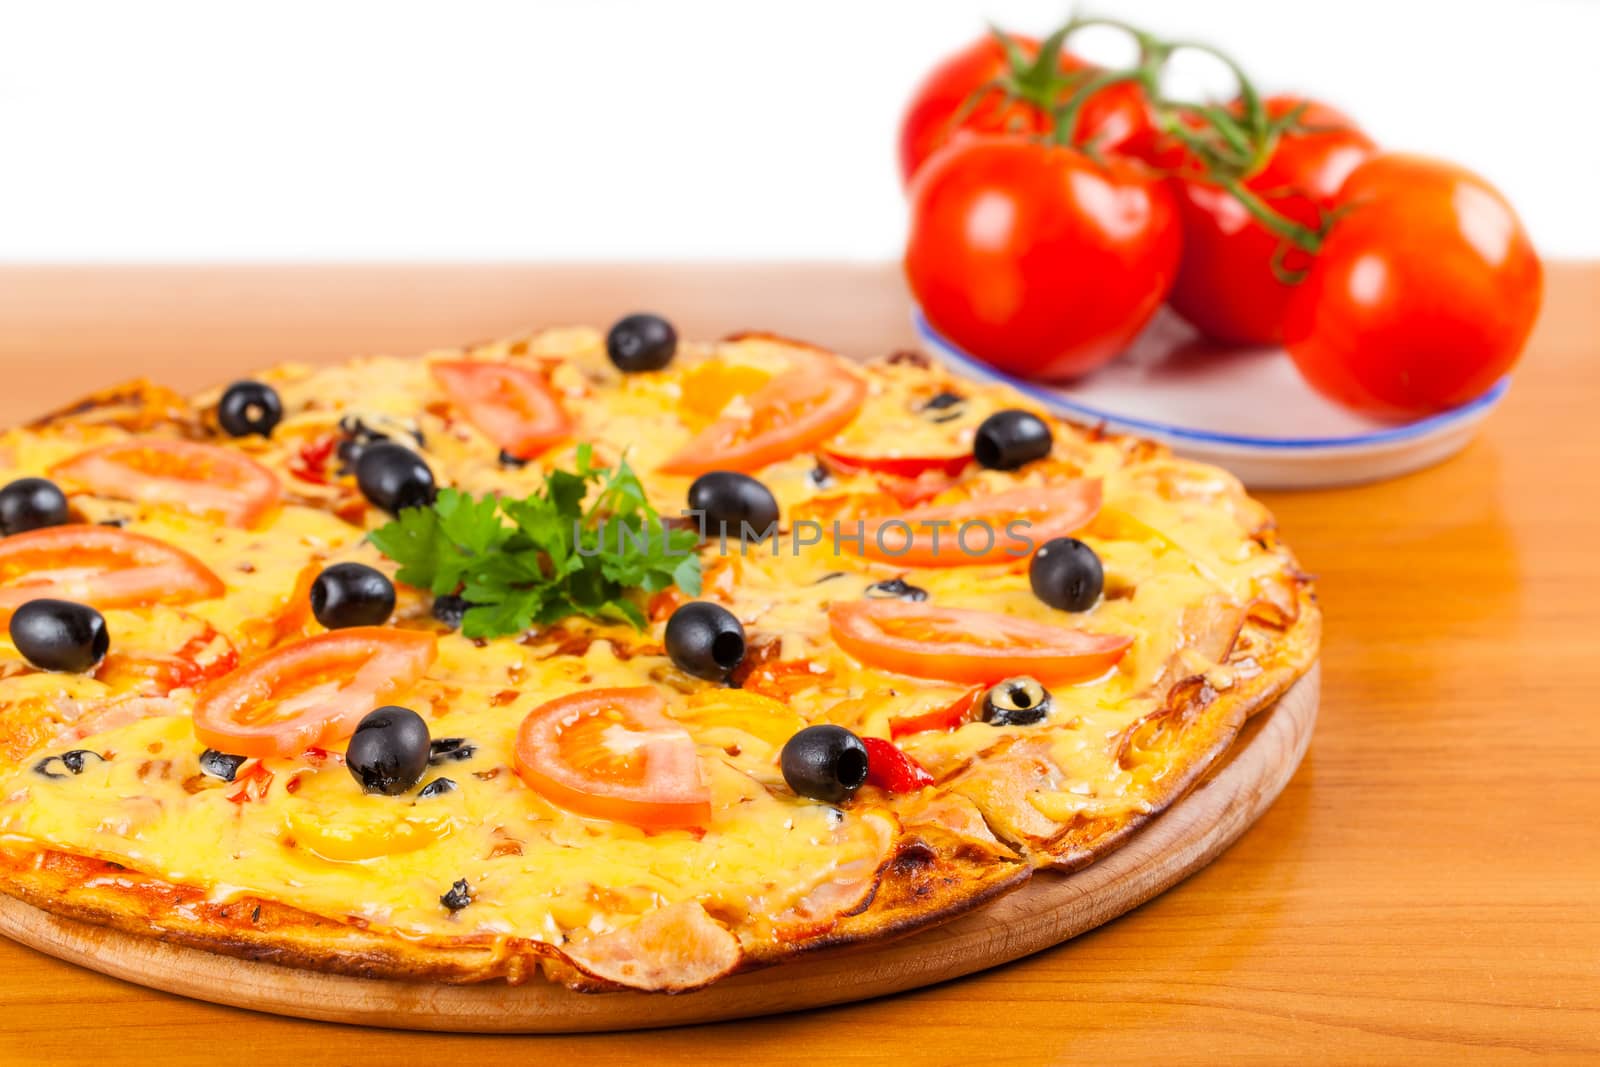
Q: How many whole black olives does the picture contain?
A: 12